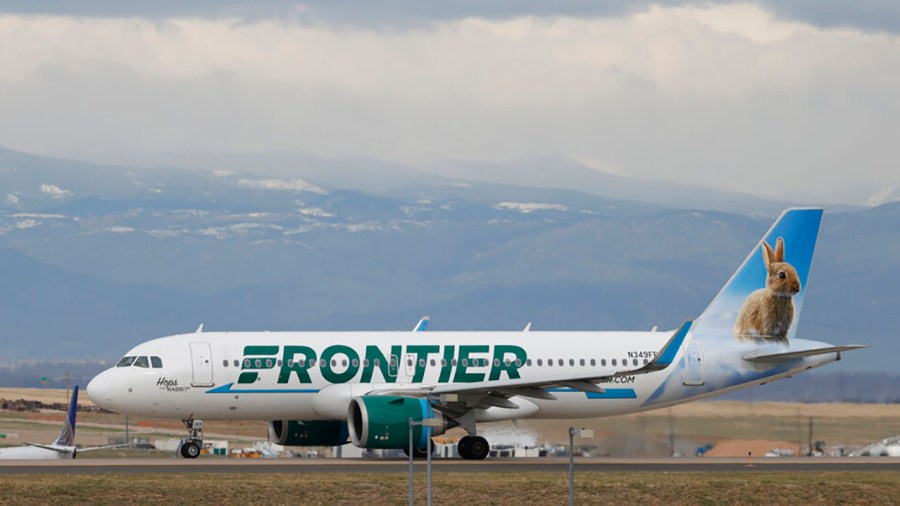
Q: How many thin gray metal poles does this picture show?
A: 3